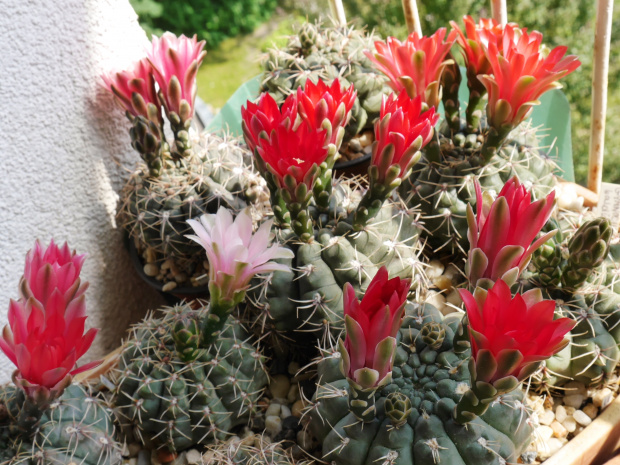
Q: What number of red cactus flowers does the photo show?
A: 12